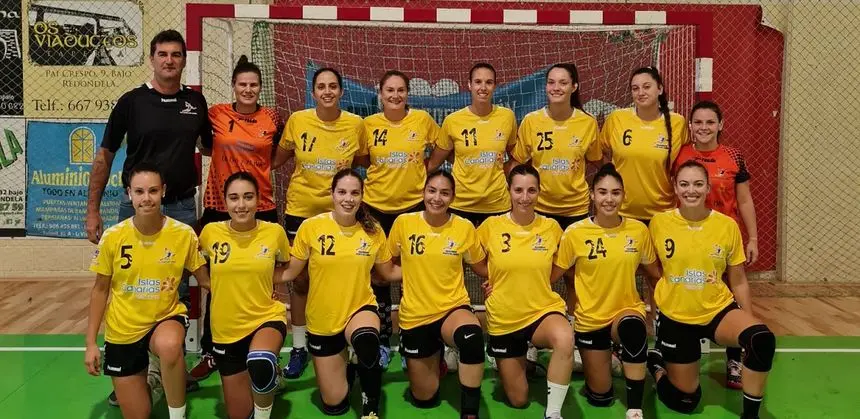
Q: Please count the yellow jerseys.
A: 12